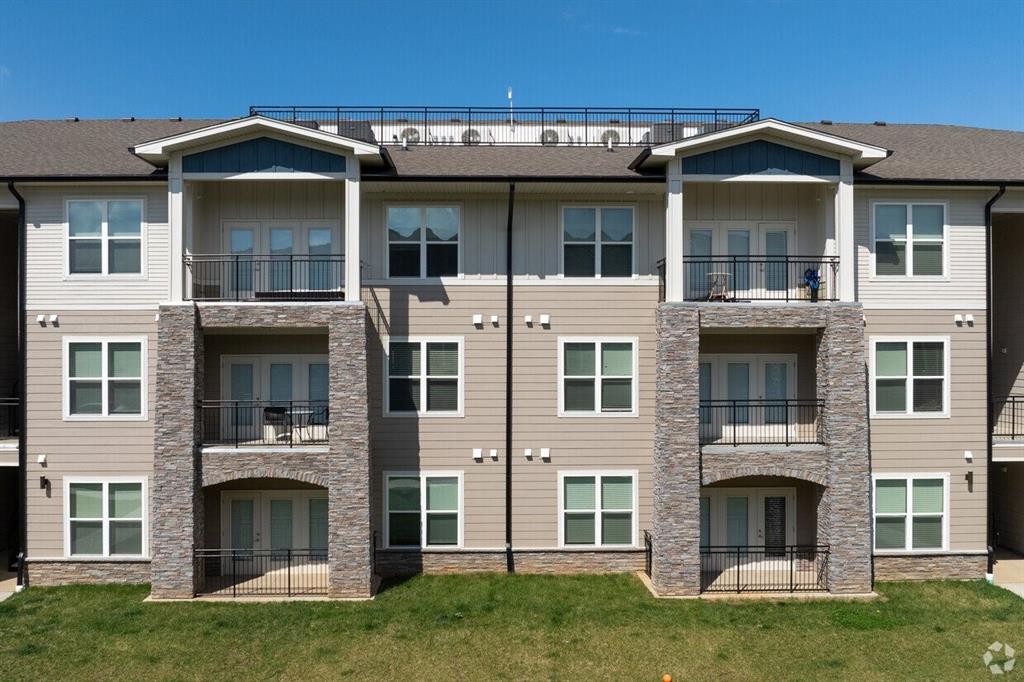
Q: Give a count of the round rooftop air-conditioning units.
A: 4